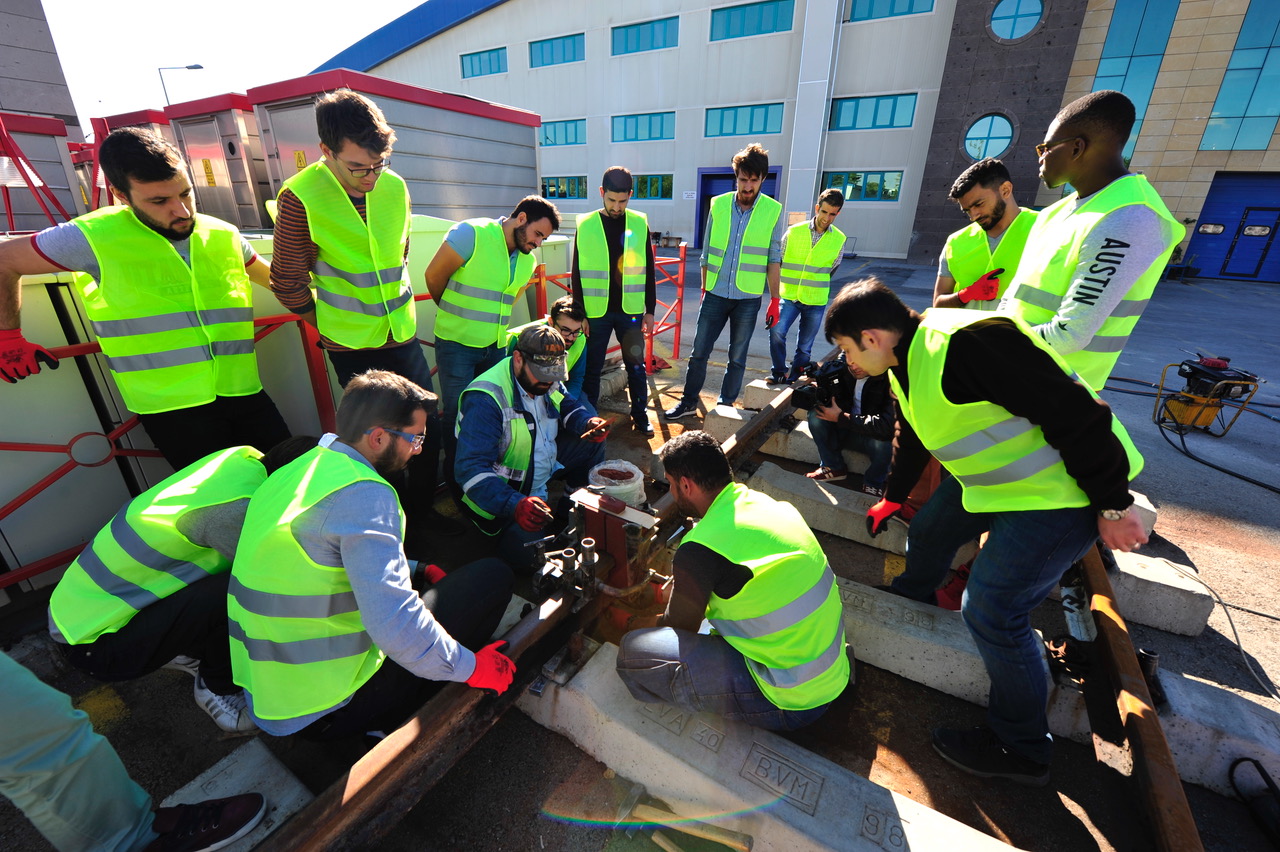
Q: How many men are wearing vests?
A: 14